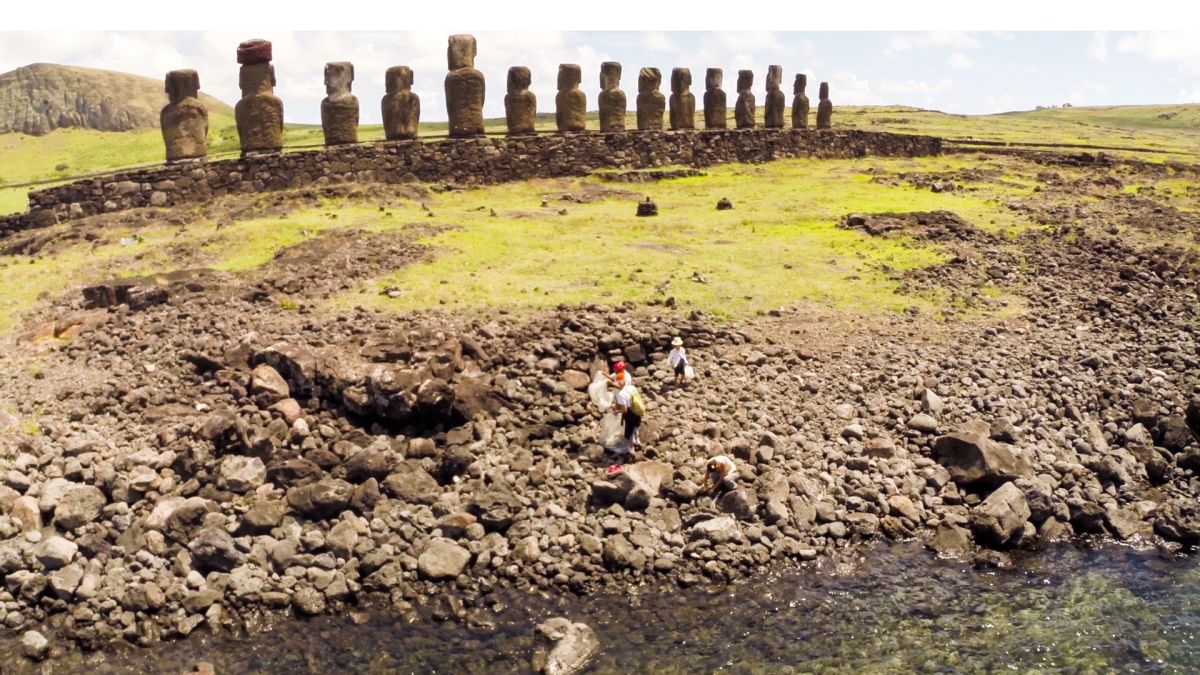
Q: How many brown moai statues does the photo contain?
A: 15